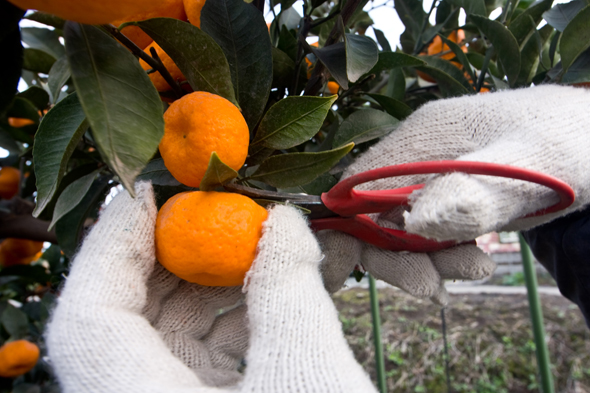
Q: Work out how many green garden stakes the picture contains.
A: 2